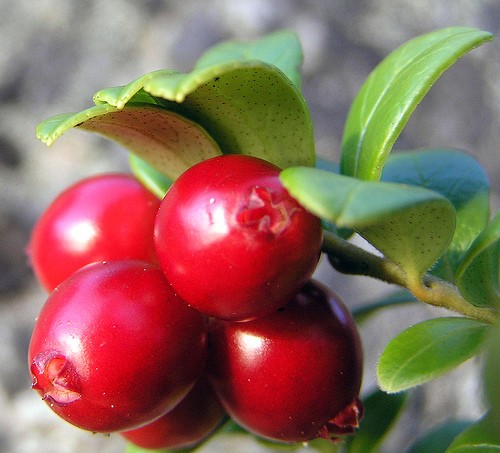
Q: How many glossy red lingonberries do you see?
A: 5